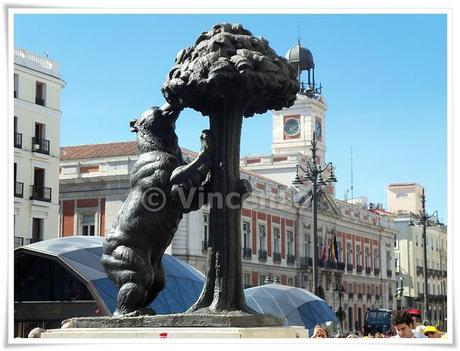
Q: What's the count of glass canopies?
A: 2